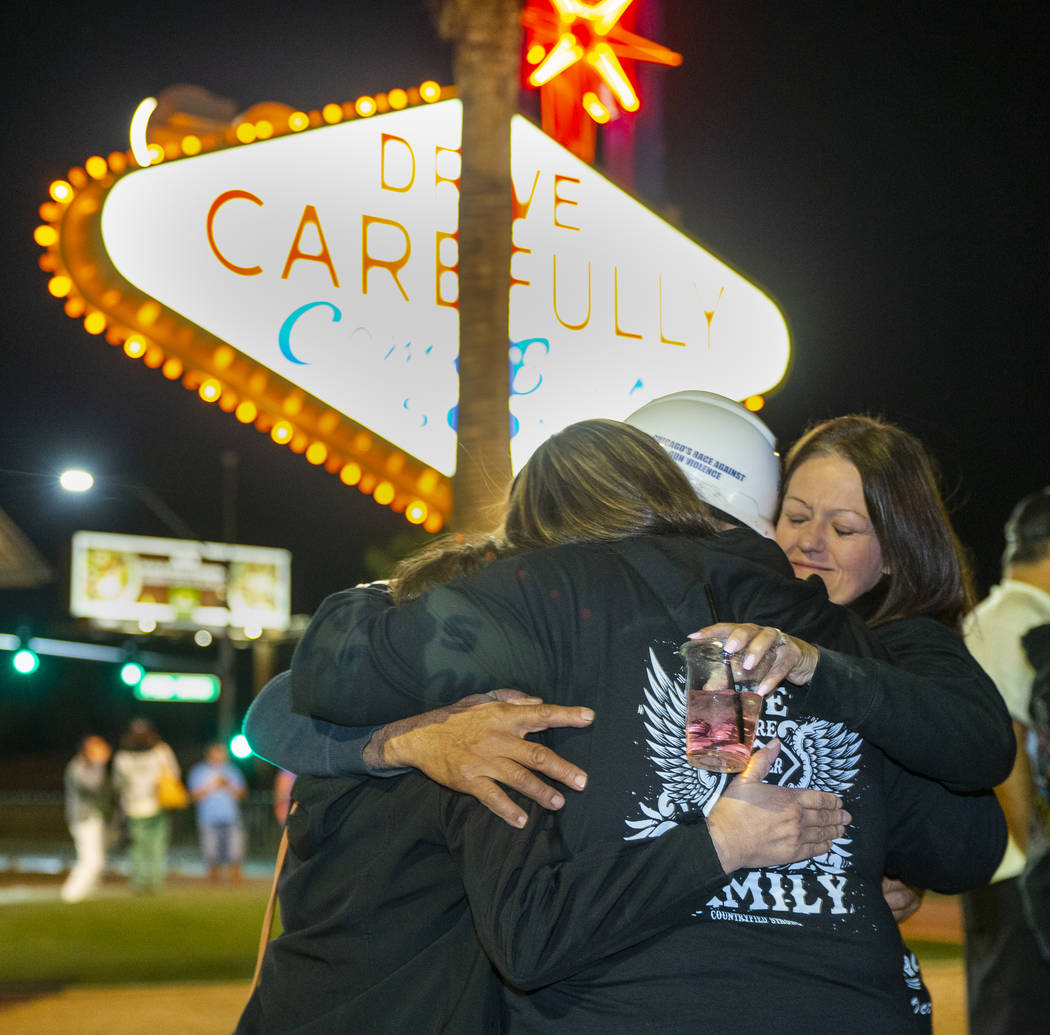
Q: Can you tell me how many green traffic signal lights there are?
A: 3